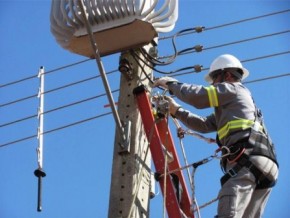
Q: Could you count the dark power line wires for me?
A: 4